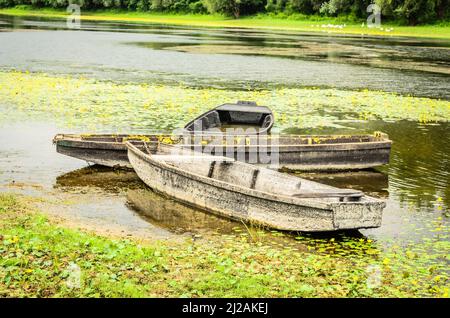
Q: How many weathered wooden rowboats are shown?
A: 3